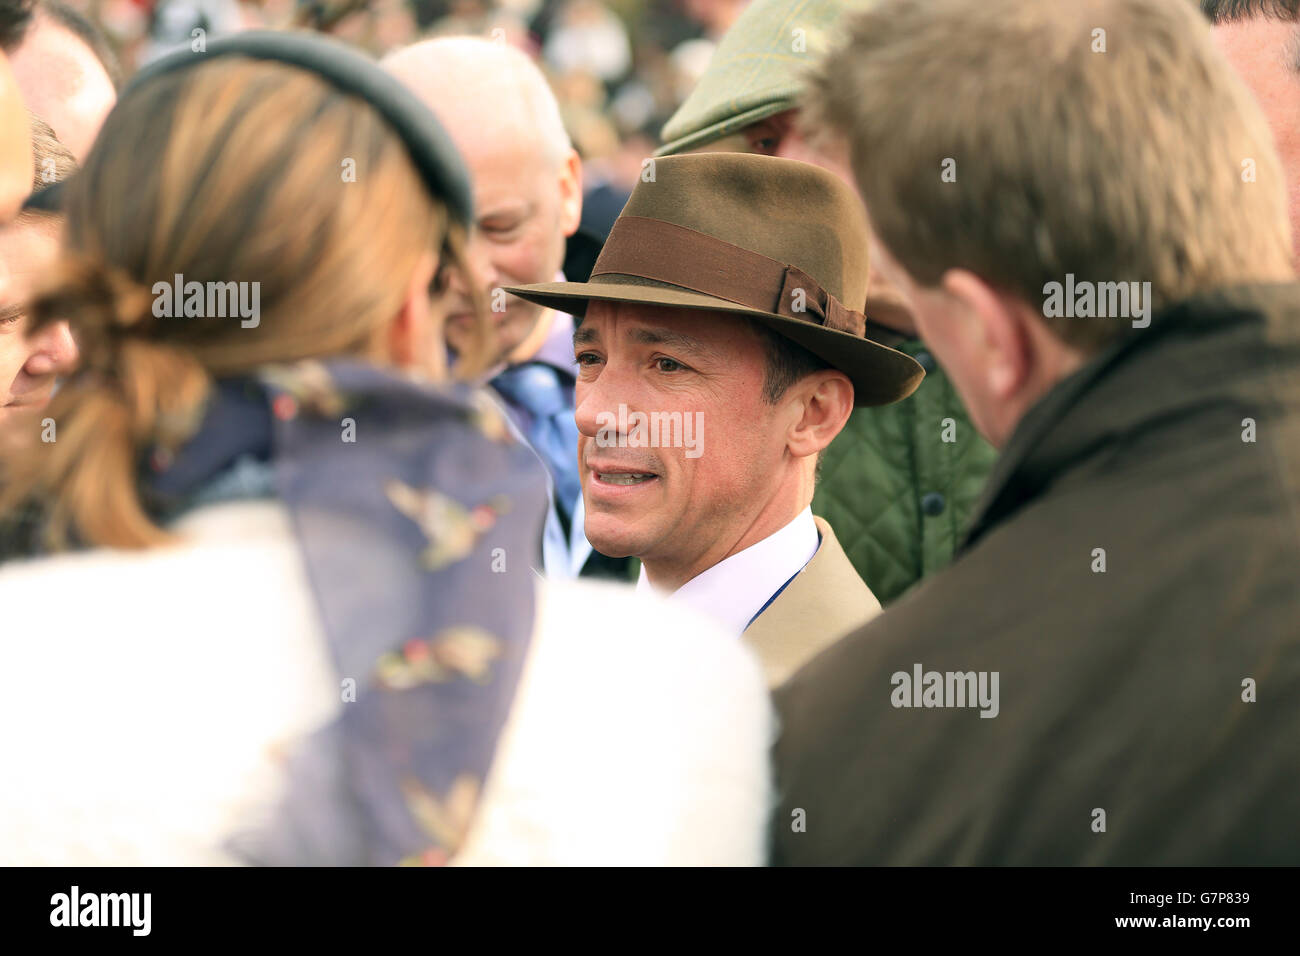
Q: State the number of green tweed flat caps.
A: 1